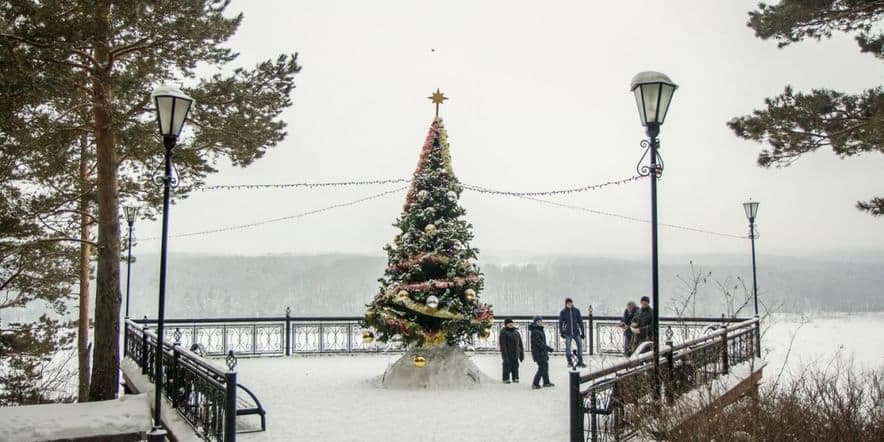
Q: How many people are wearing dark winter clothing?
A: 5